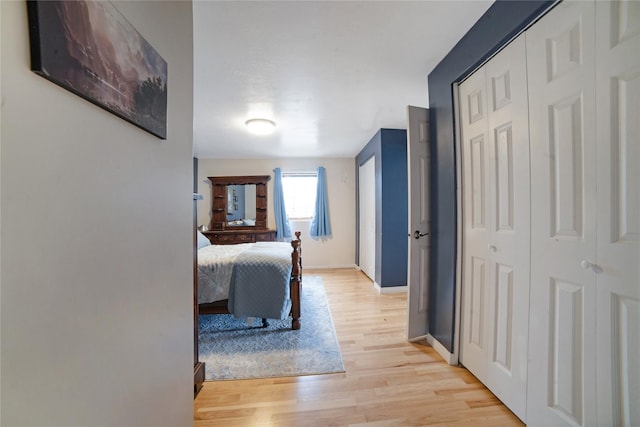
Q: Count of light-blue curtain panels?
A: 2